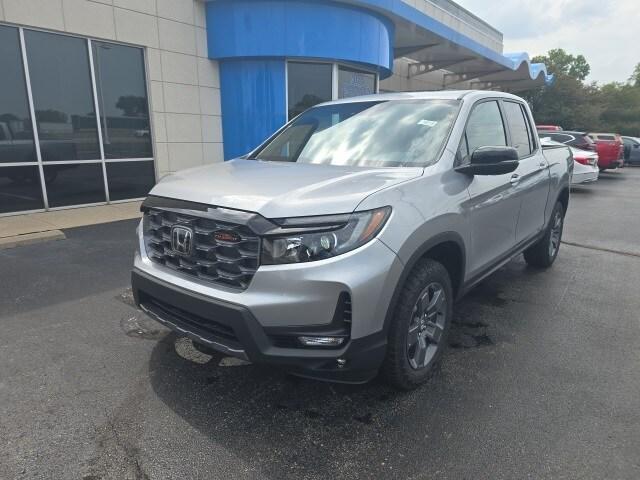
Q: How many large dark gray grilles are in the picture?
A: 1